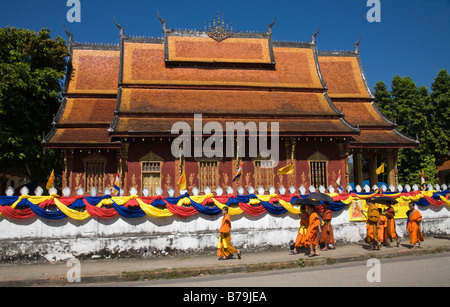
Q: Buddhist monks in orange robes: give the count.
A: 8